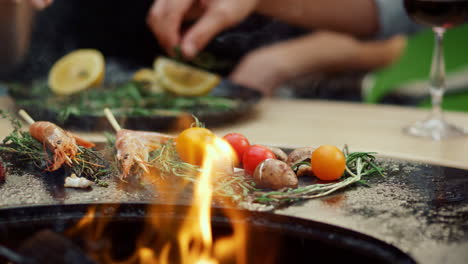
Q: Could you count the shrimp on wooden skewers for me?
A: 2